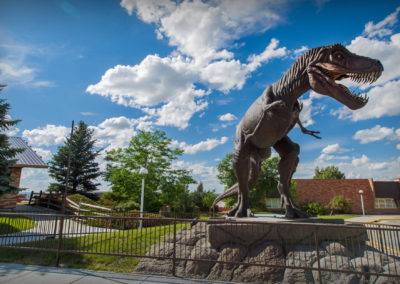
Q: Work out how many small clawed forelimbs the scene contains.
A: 2